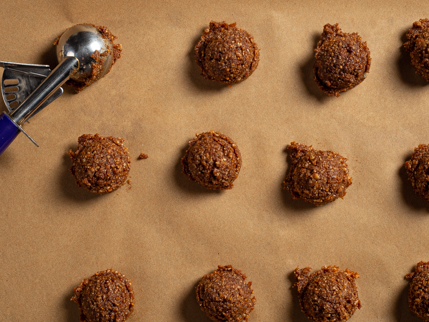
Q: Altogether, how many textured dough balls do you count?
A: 11